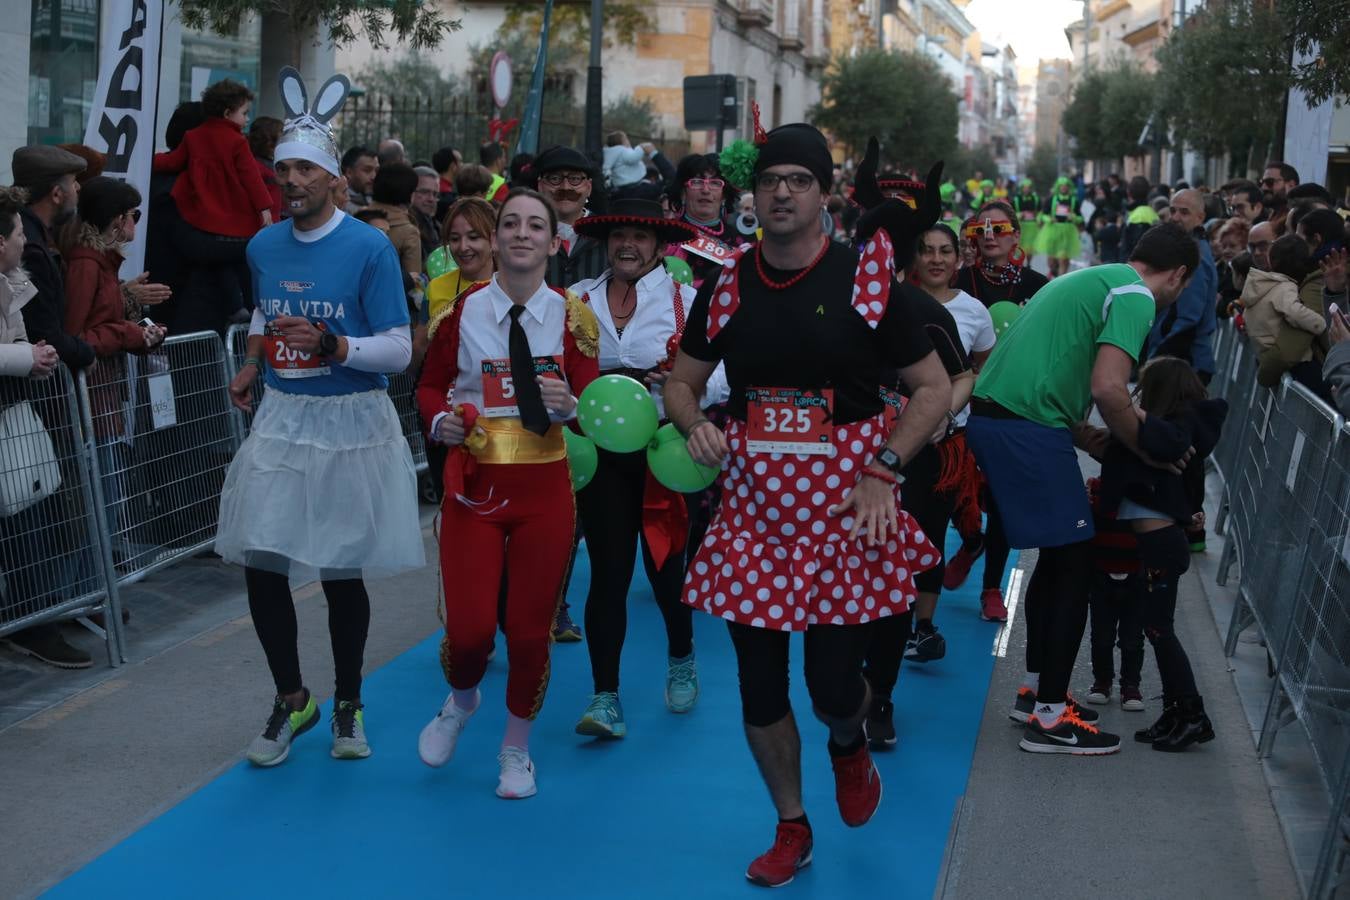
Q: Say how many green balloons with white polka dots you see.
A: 6